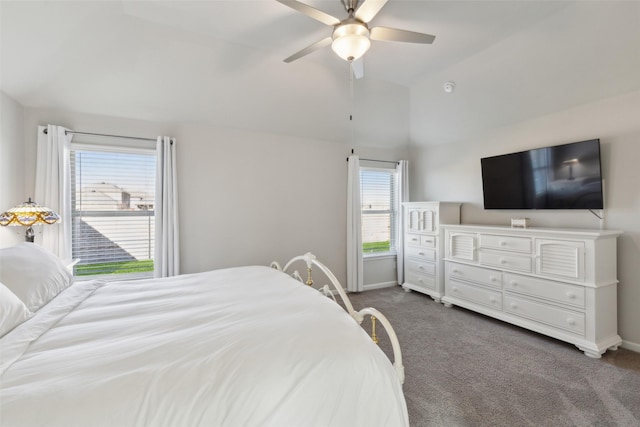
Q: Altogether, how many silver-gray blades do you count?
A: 5